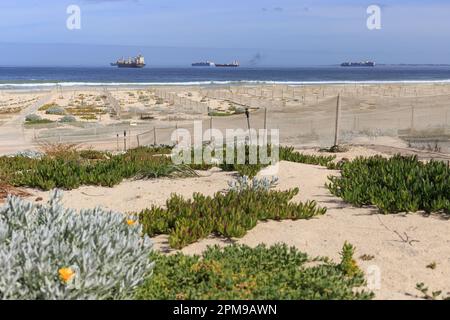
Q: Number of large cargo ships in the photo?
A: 4